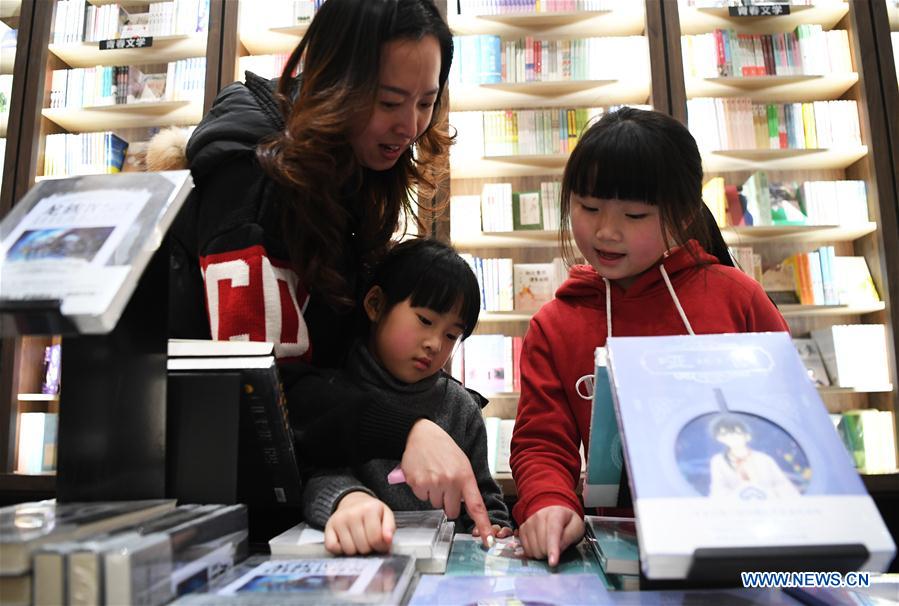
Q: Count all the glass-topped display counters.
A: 0